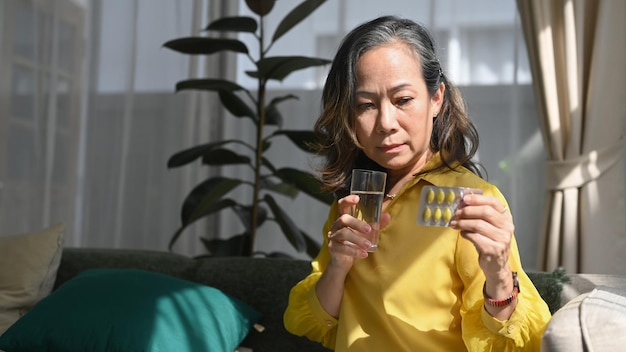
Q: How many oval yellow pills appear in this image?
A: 6